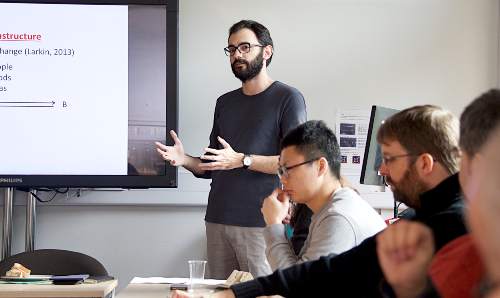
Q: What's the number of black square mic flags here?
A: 0